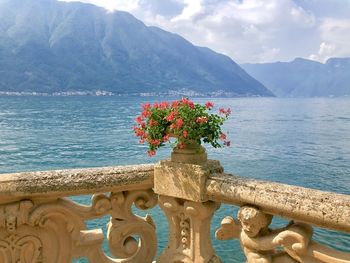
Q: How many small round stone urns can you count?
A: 1